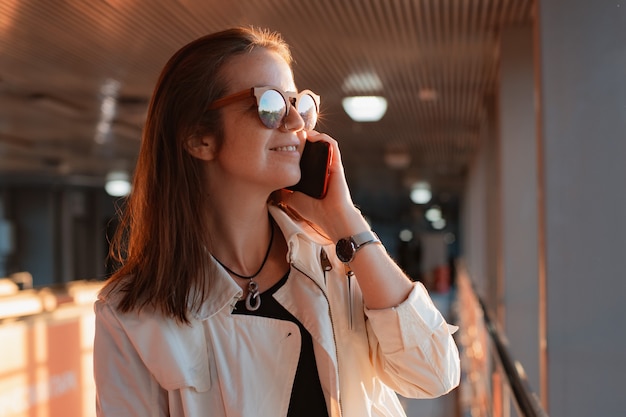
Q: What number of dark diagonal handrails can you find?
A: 1